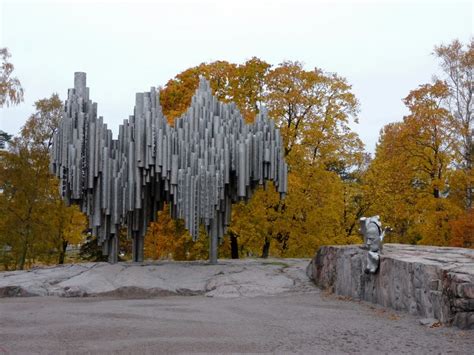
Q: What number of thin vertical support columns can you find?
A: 3